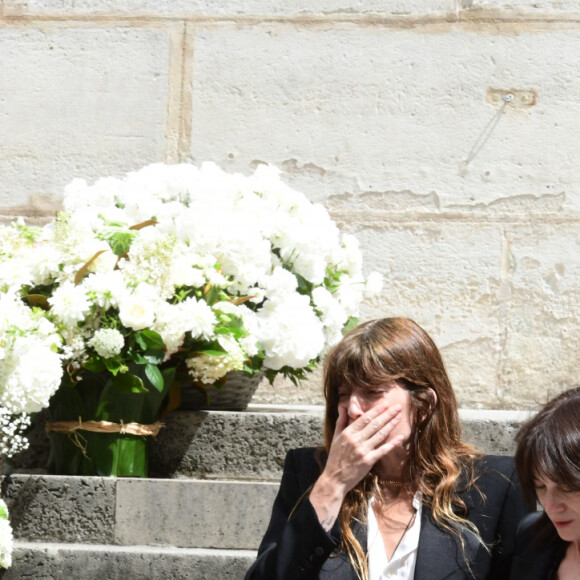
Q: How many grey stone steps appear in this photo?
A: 3